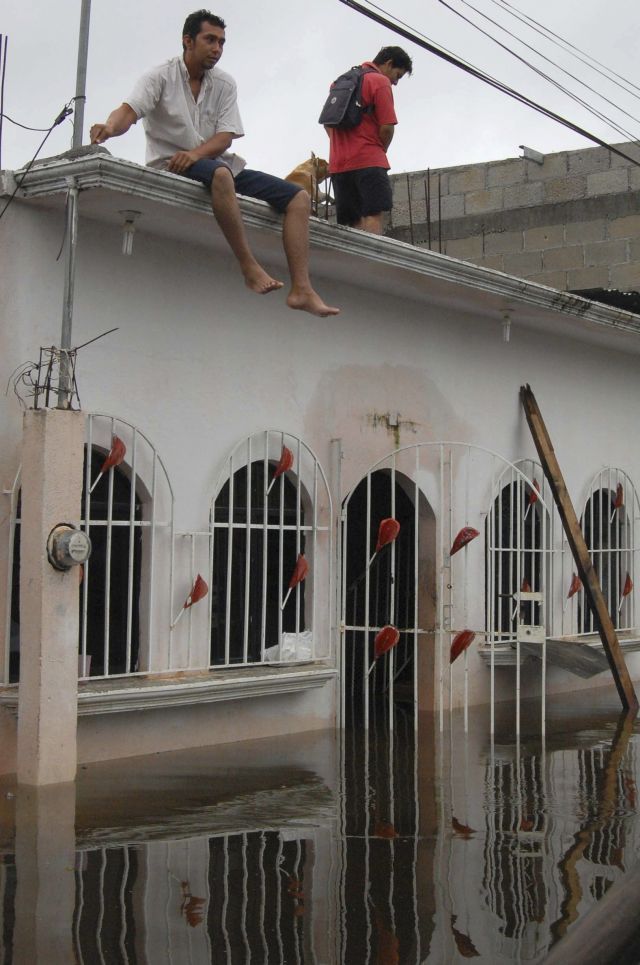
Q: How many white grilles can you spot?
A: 5